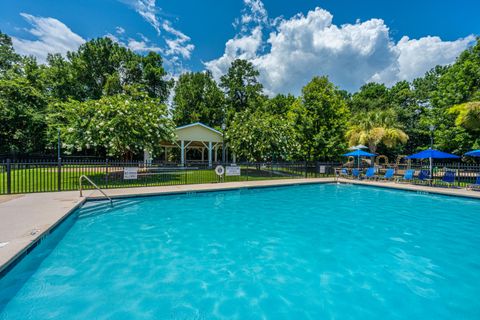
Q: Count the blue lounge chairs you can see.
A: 8